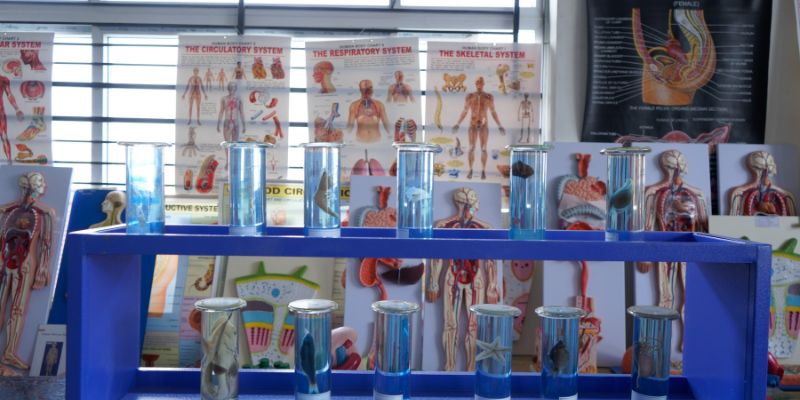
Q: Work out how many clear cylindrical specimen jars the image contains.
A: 12